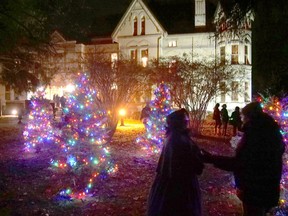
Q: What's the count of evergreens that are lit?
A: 4